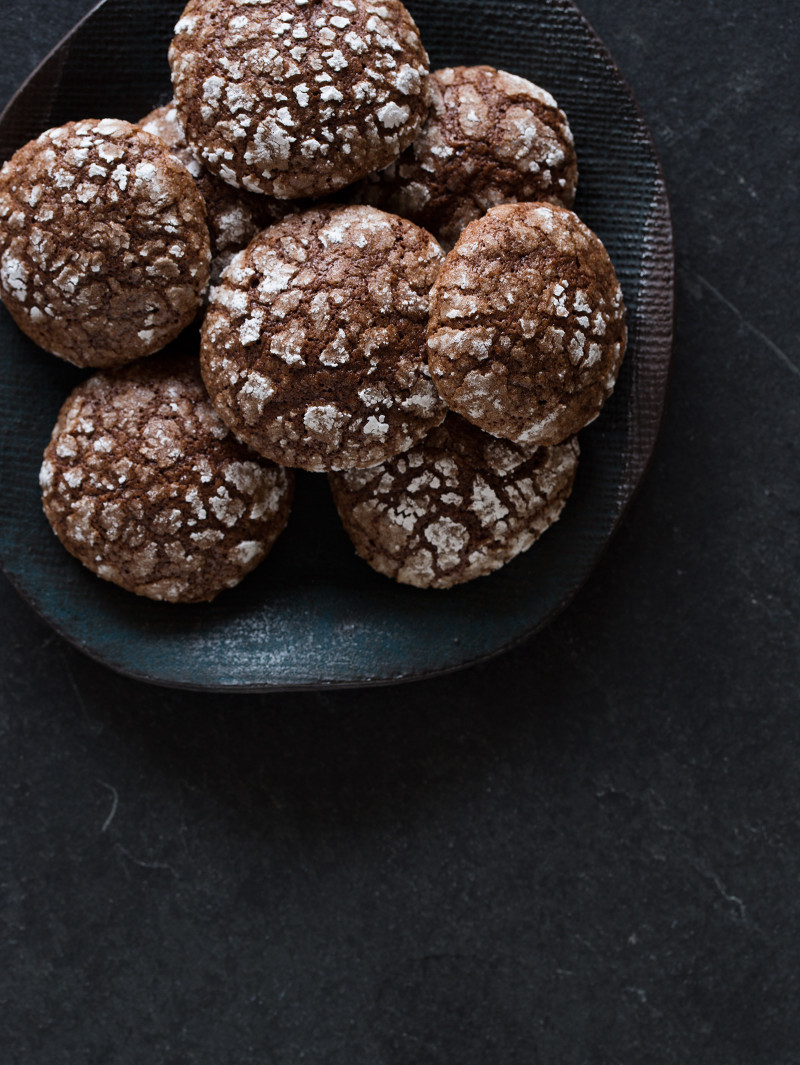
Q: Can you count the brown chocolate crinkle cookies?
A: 8